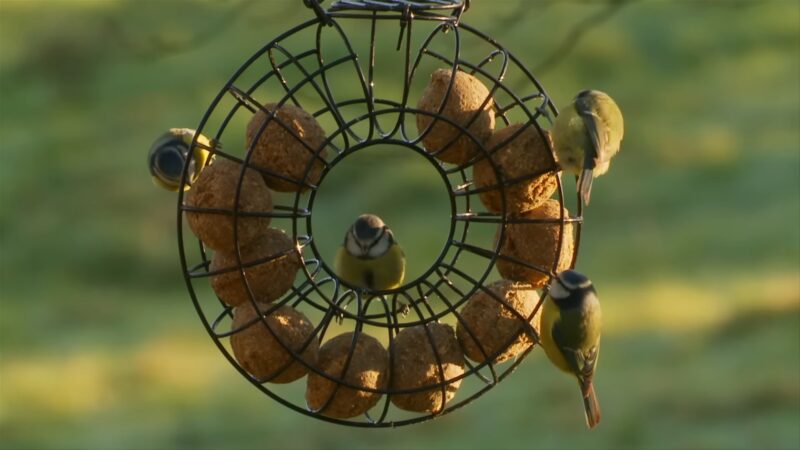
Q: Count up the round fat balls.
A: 10